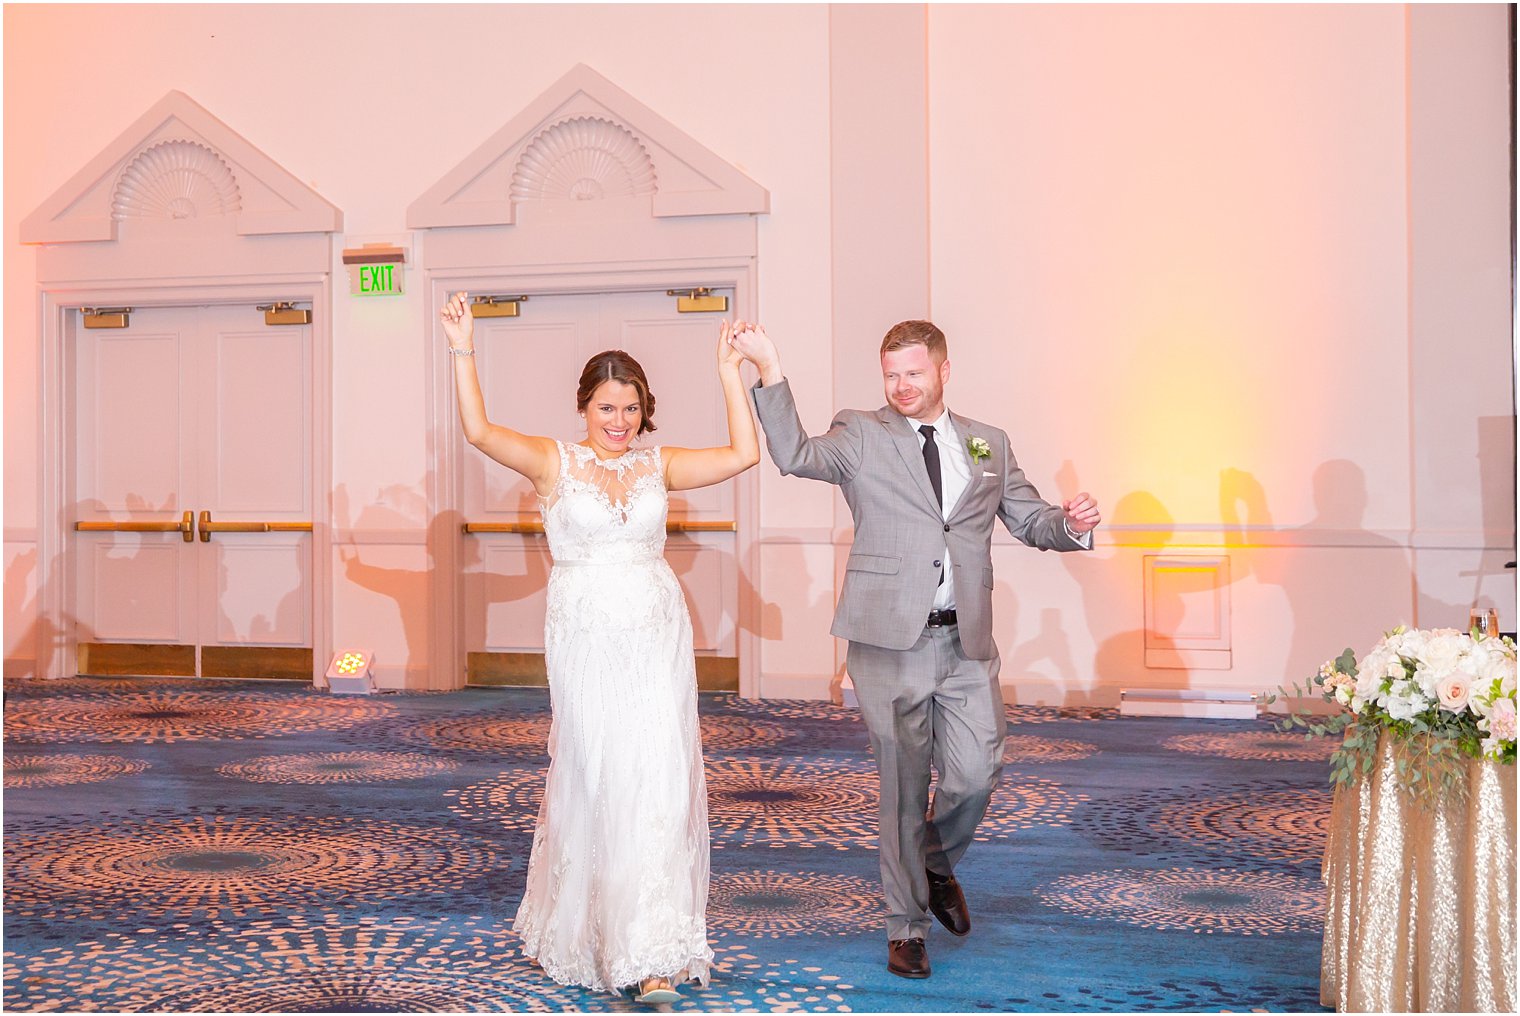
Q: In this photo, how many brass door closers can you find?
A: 4